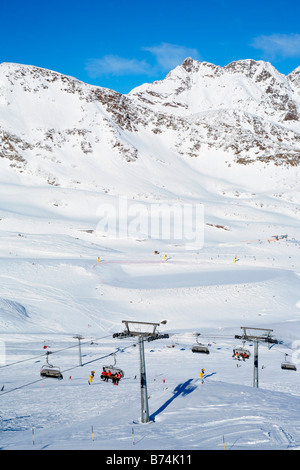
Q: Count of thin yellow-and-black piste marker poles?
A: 4